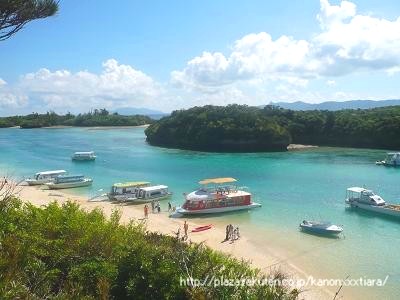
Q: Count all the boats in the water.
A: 9